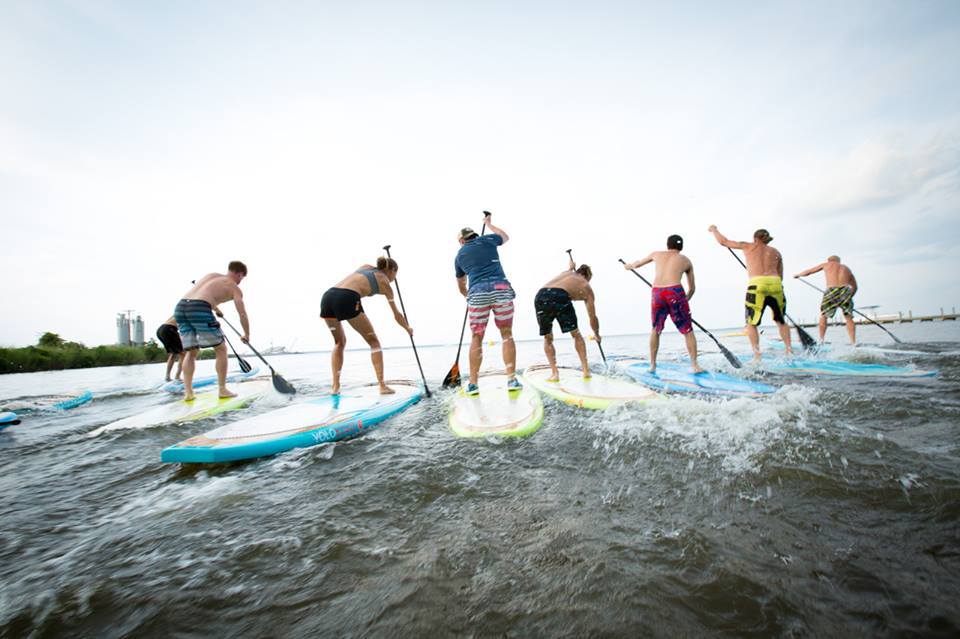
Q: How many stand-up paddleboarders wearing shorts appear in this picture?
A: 8